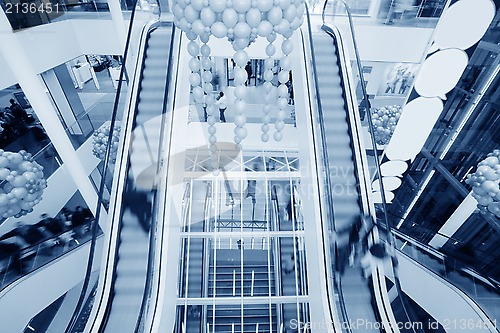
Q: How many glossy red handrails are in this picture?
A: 0